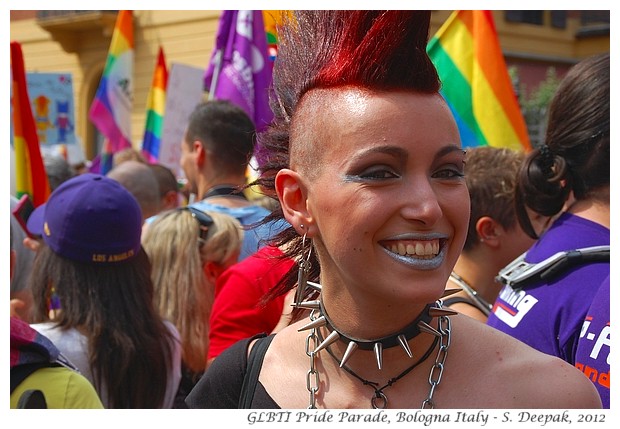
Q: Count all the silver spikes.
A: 10